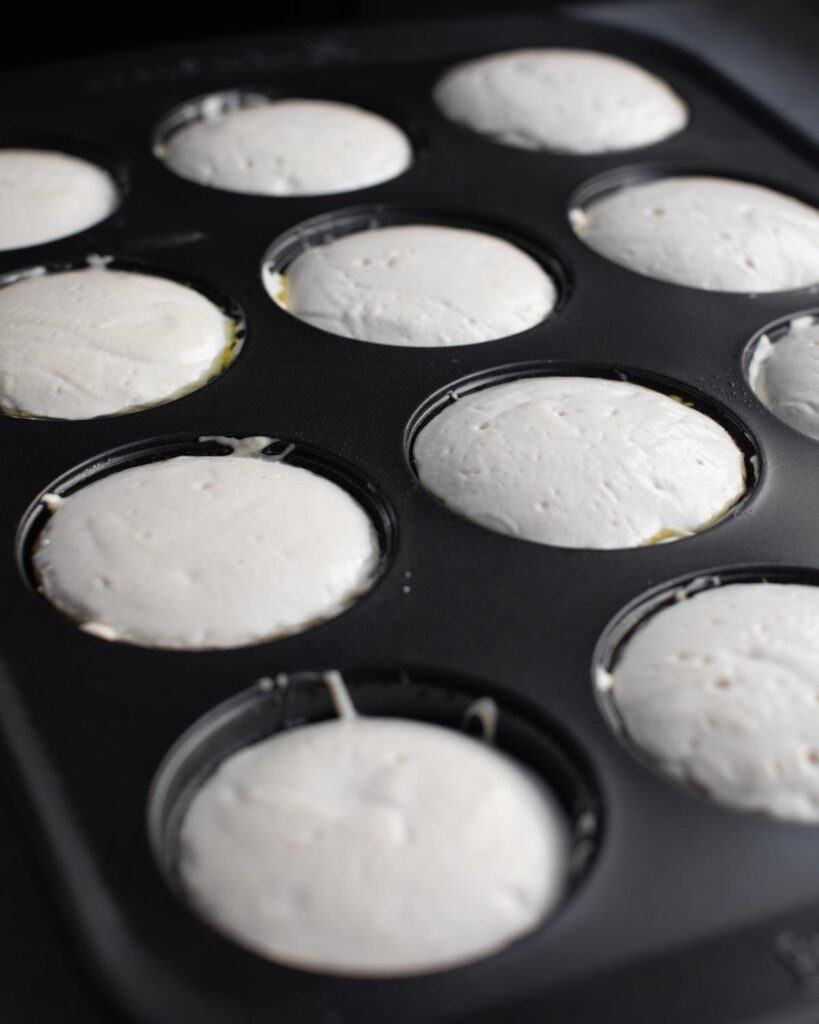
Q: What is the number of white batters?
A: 11